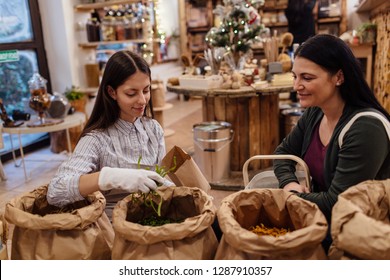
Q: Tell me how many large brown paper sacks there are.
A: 4